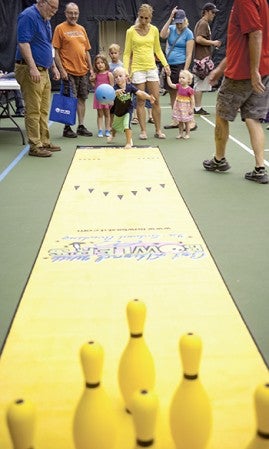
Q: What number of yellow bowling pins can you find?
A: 6